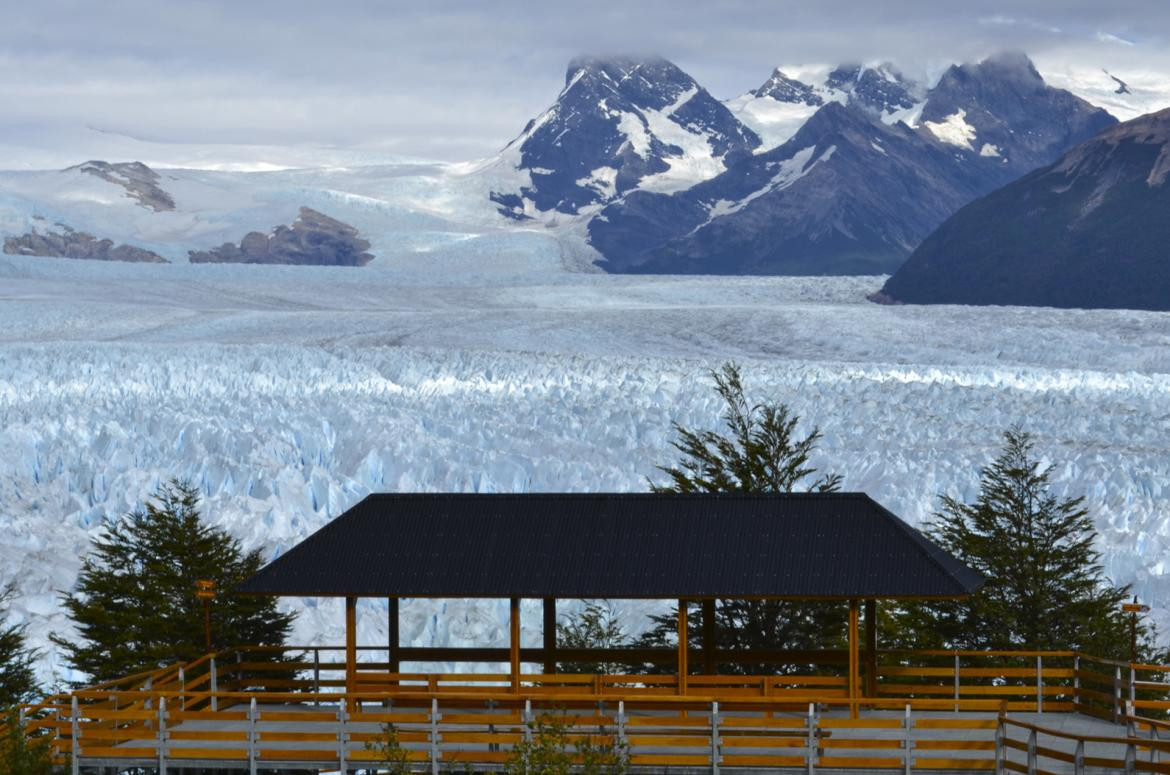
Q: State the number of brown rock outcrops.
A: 3